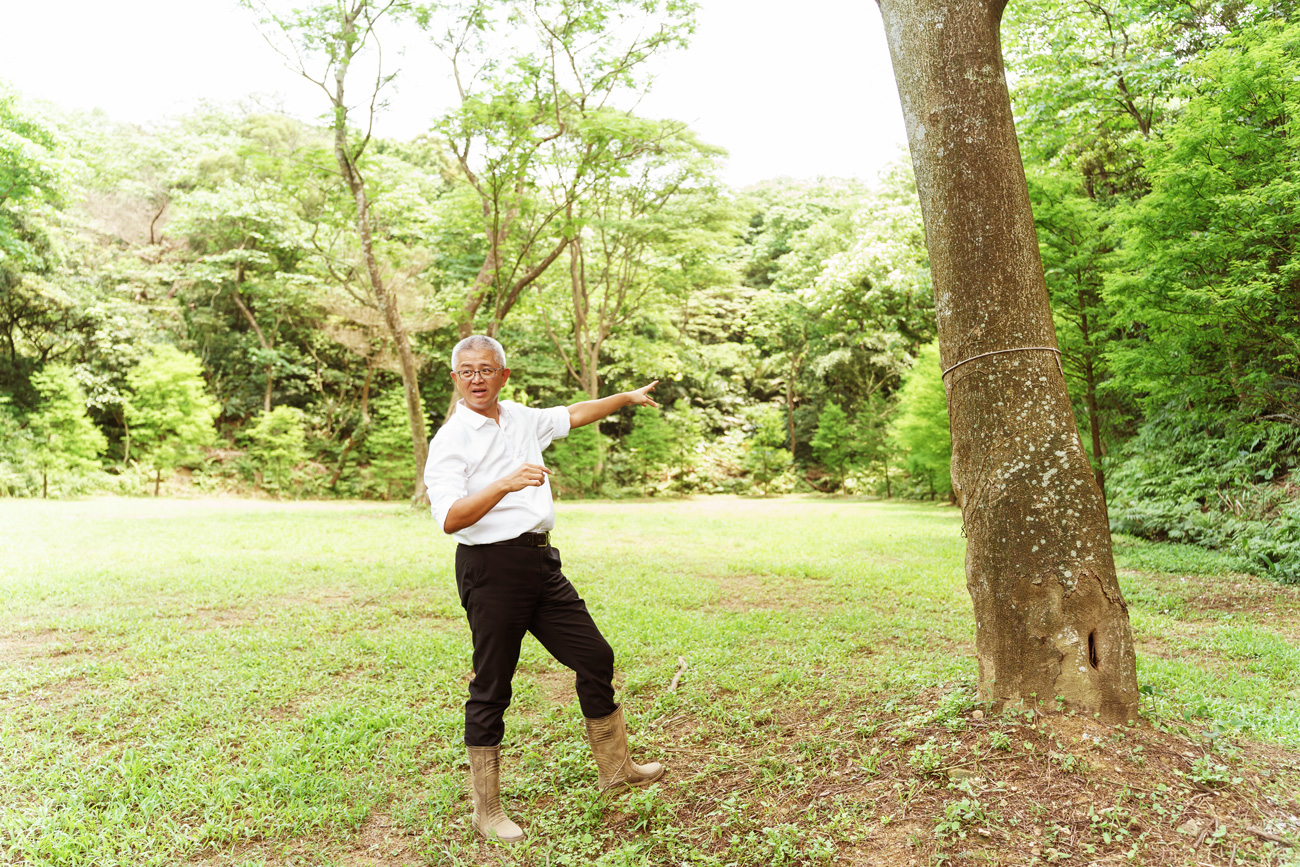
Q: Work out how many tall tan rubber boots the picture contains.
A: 2